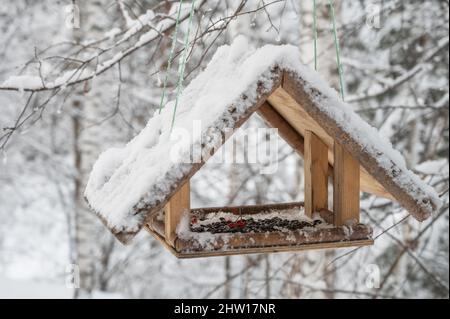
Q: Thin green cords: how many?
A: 4